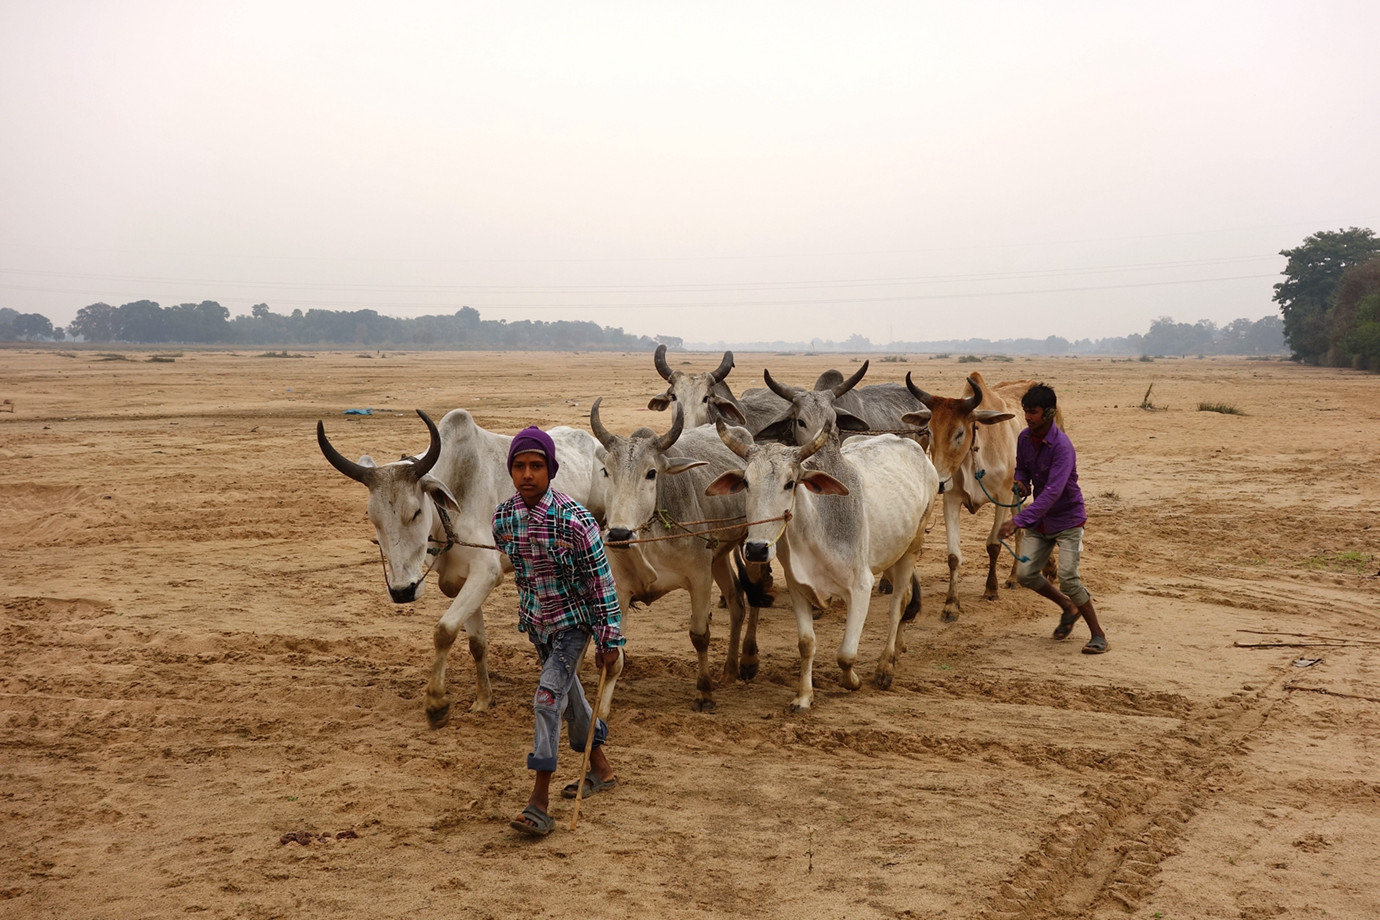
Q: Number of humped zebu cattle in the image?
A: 6